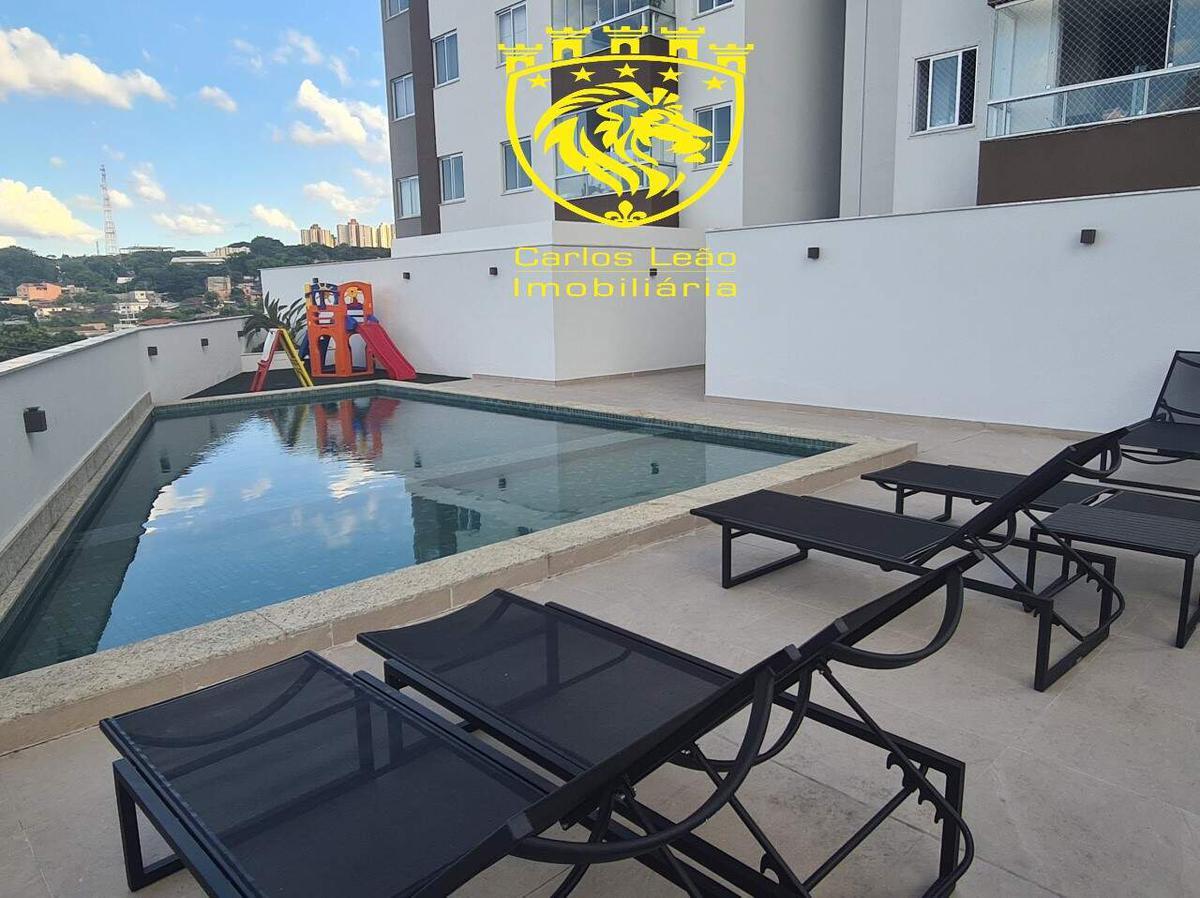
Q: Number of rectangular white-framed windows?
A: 10